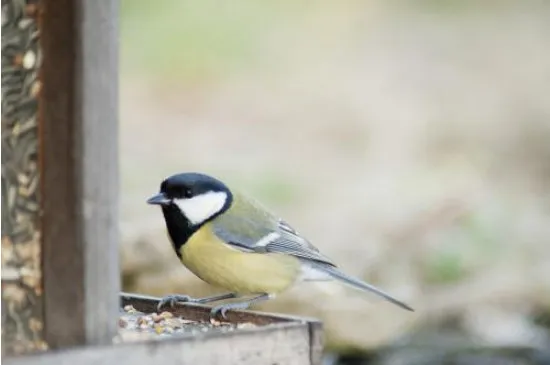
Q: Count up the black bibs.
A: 1